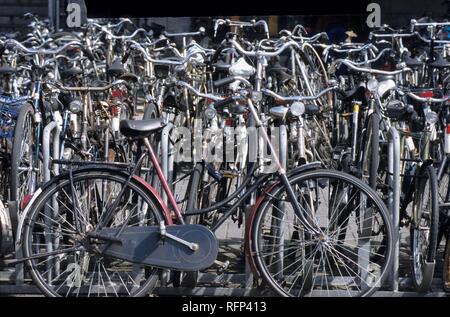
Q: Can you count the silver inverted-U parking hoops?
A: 4